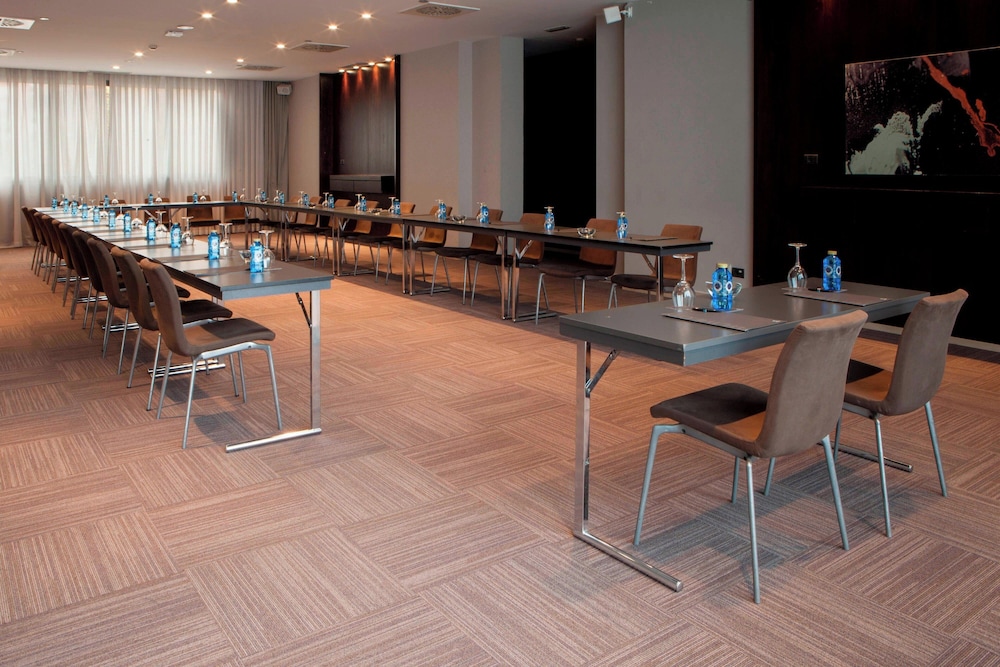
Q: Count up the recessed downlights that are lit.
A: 13